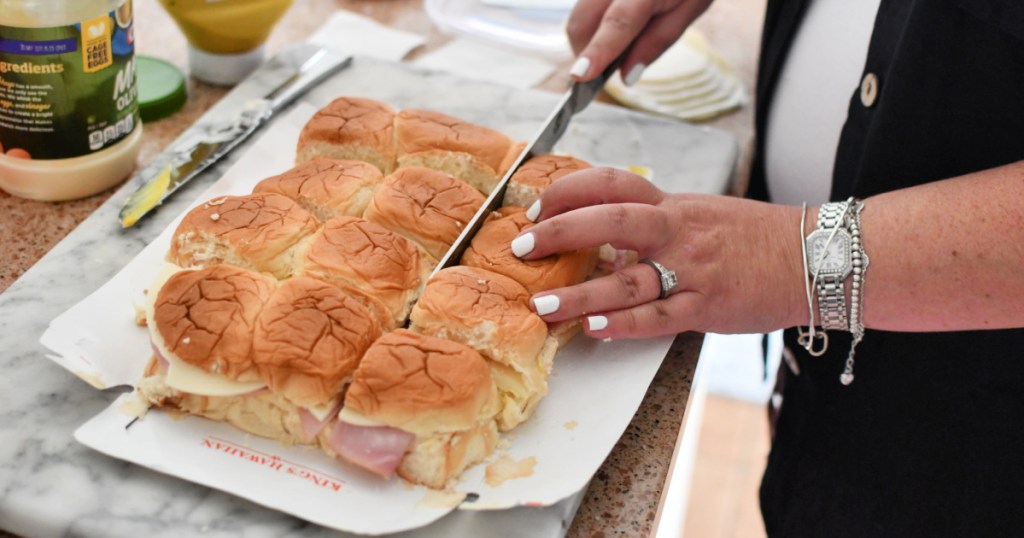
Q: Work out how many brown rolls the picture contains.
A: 12